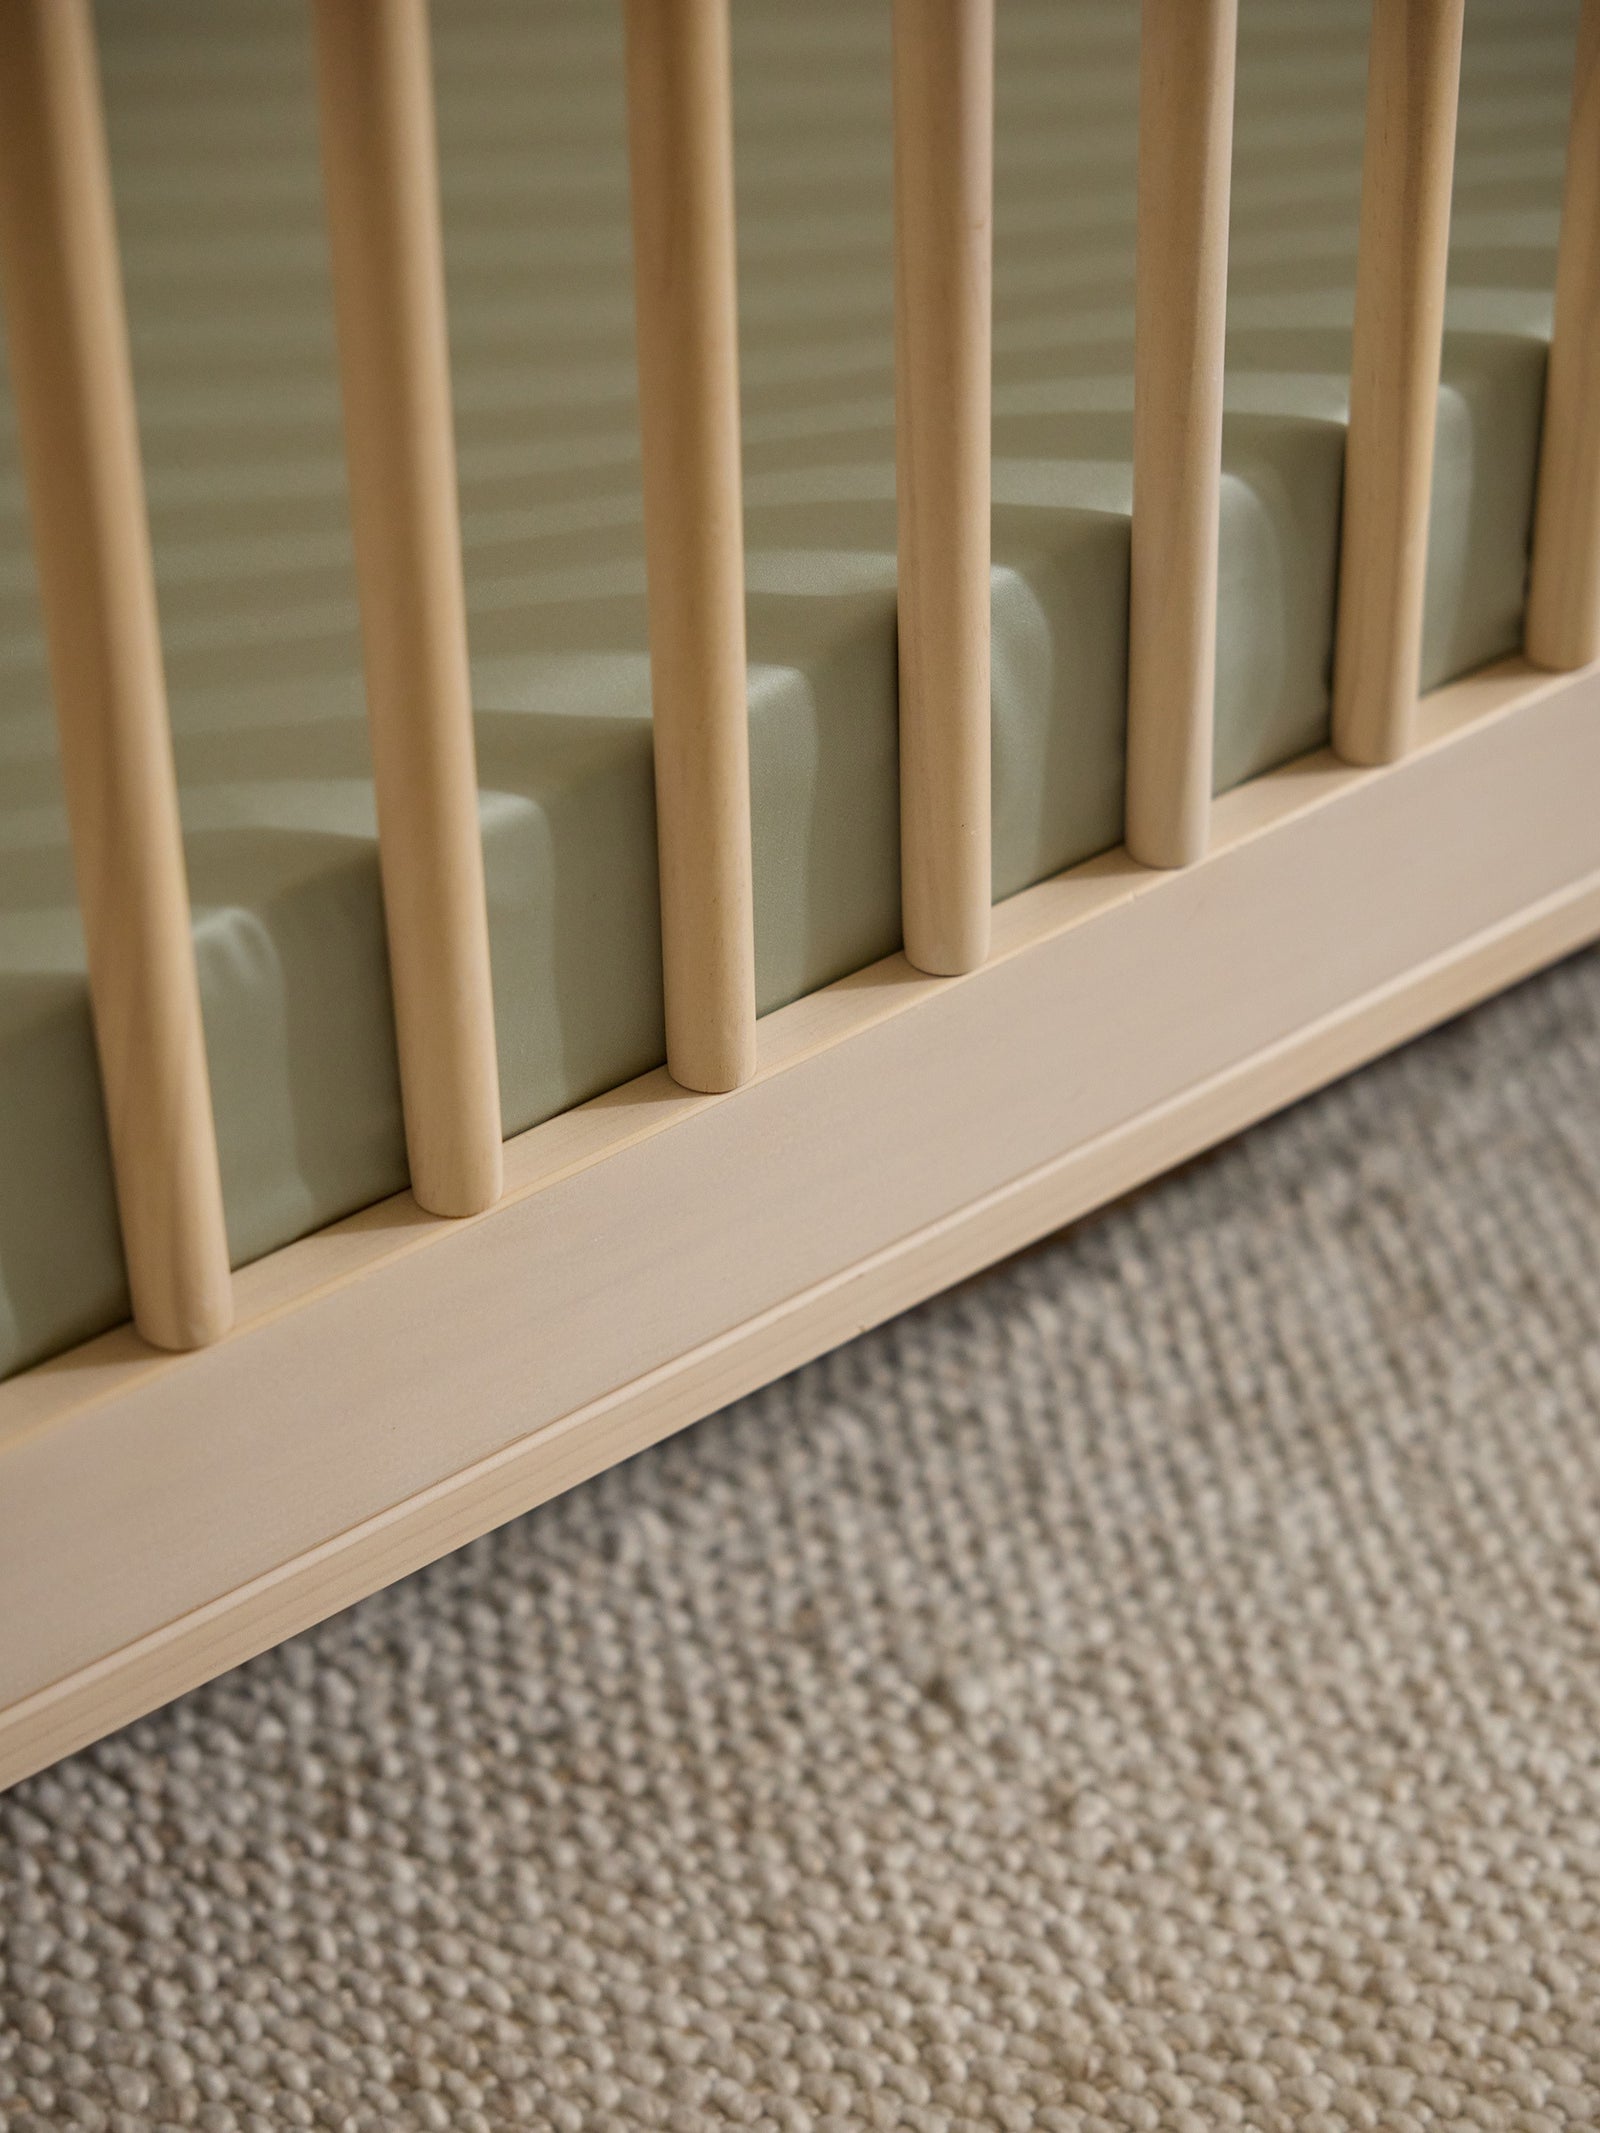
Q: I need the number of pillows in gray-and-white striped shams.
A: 0